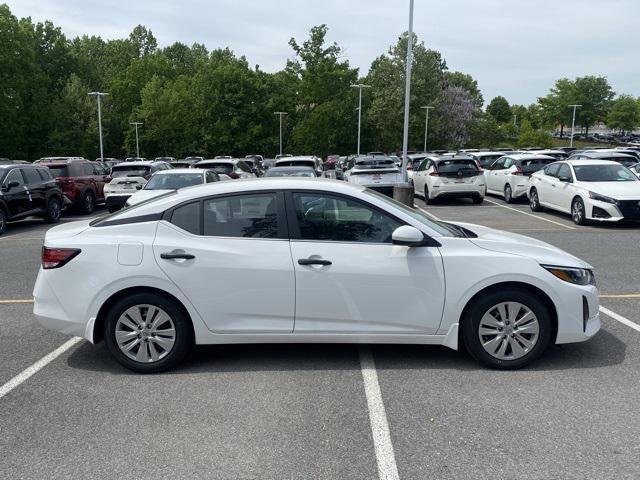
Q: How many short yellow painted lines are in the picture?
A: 2